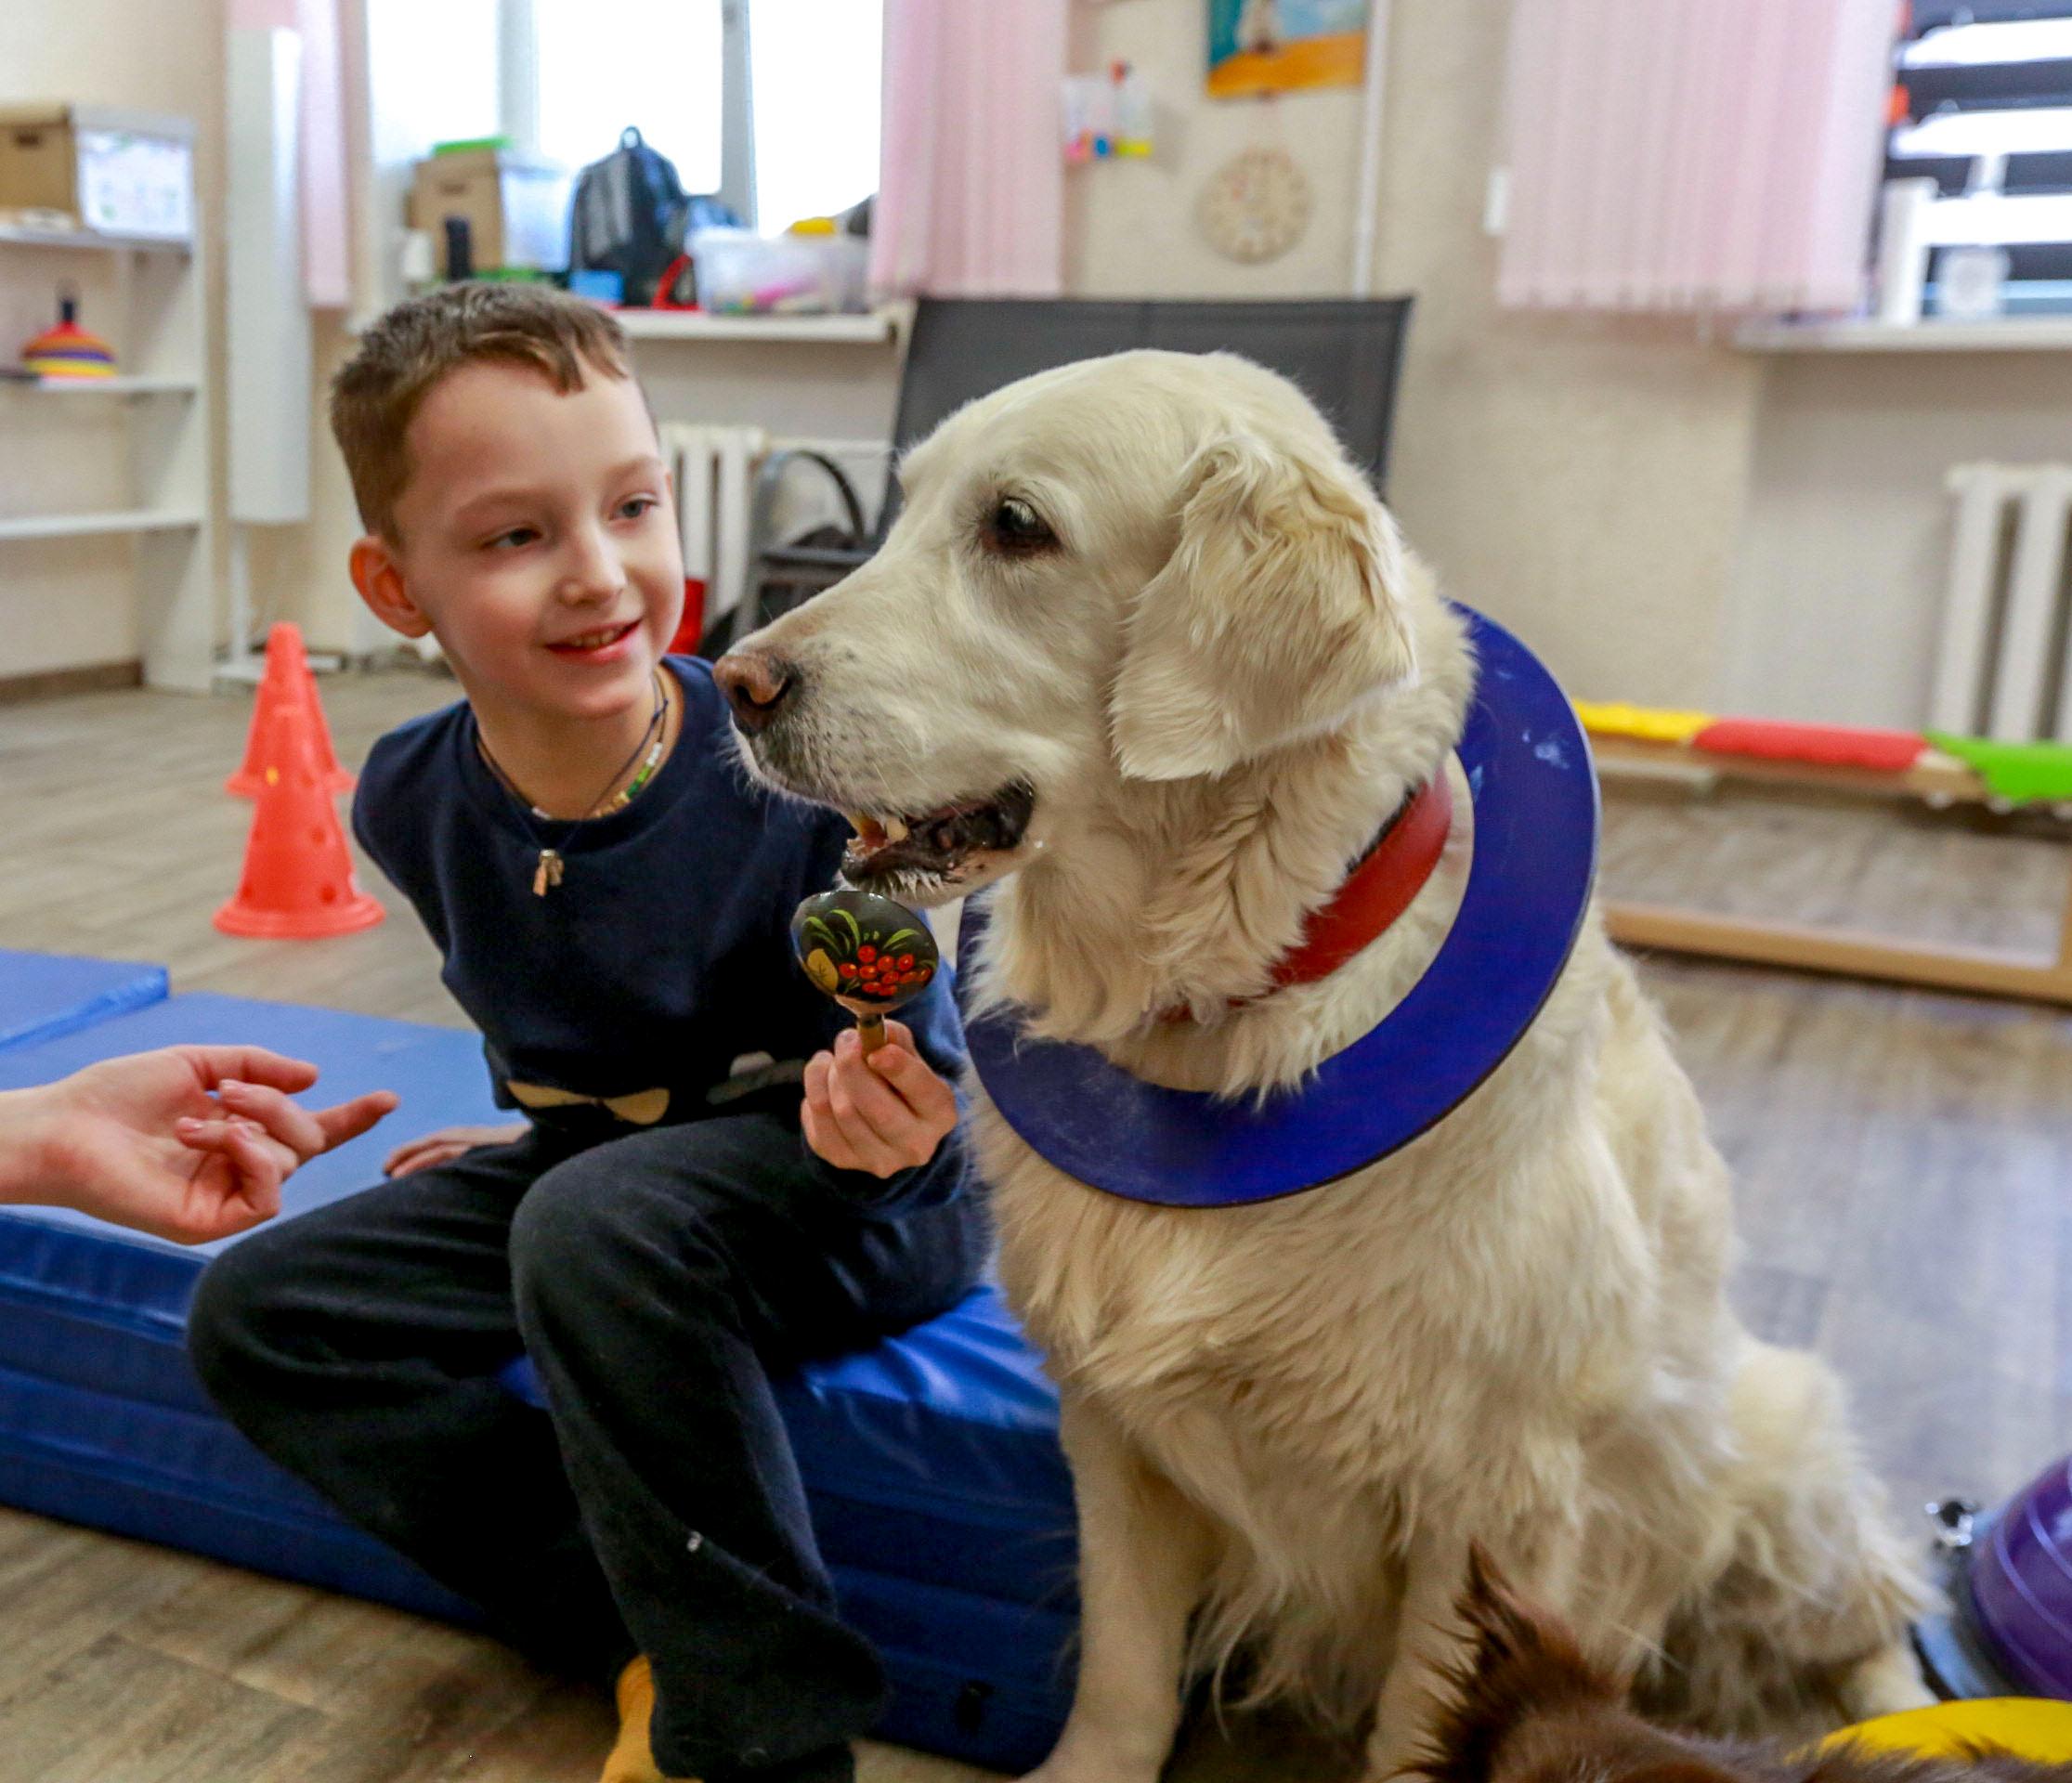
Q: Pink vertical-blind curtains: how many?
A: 3